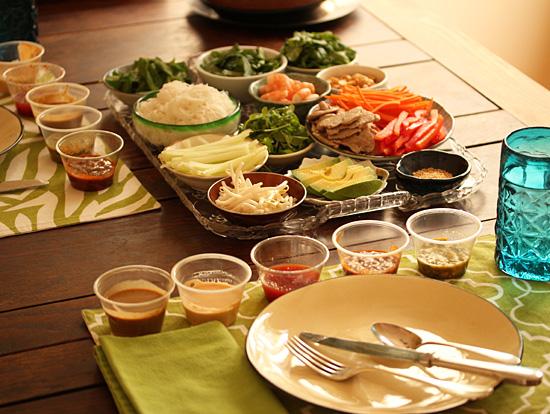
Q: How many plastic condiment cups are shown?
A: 10